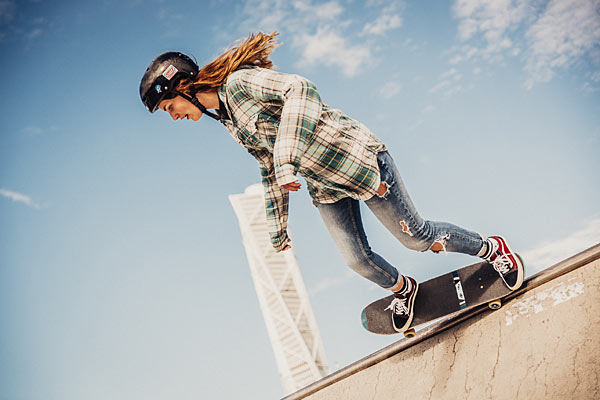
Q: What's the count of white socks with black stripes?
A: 2